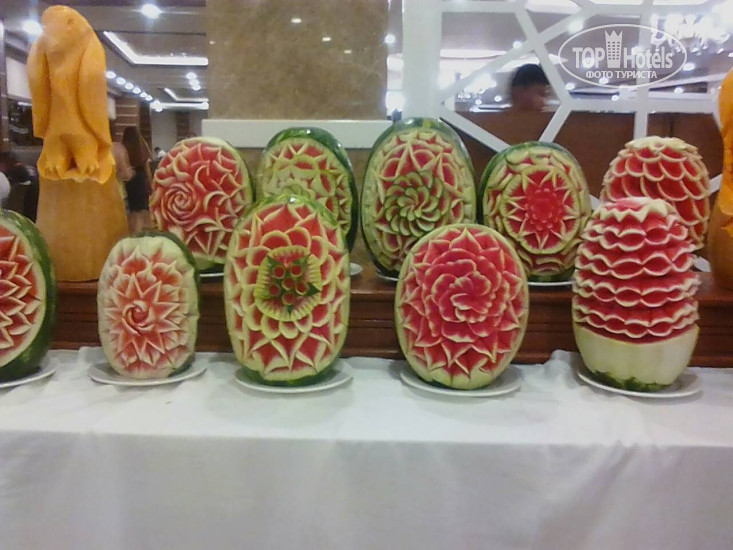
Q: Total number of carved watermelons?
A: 10